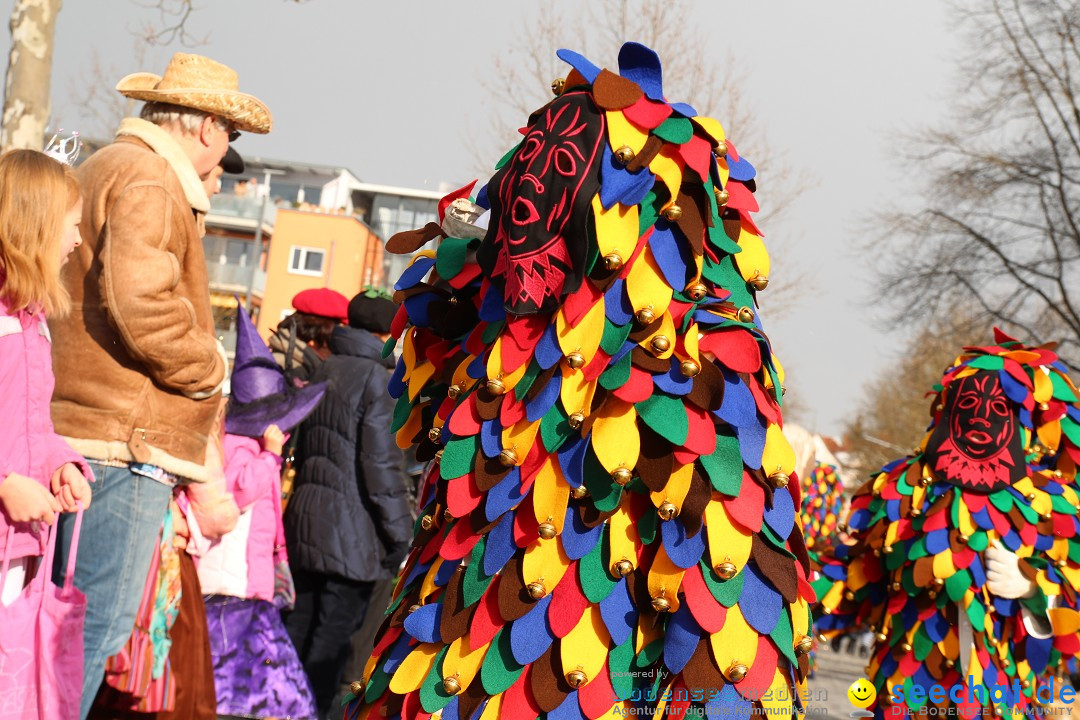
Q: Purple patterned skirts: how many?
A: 1